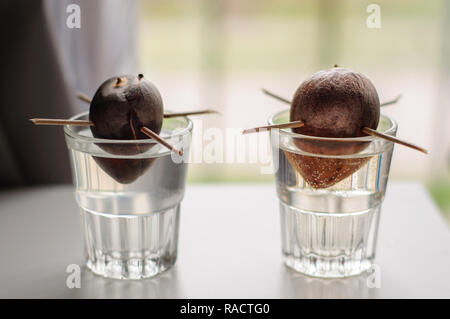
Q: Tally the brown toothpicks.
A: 8